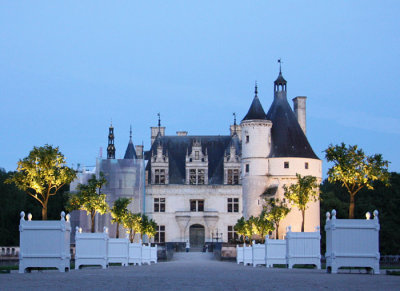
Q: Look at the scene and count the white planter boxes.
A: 12